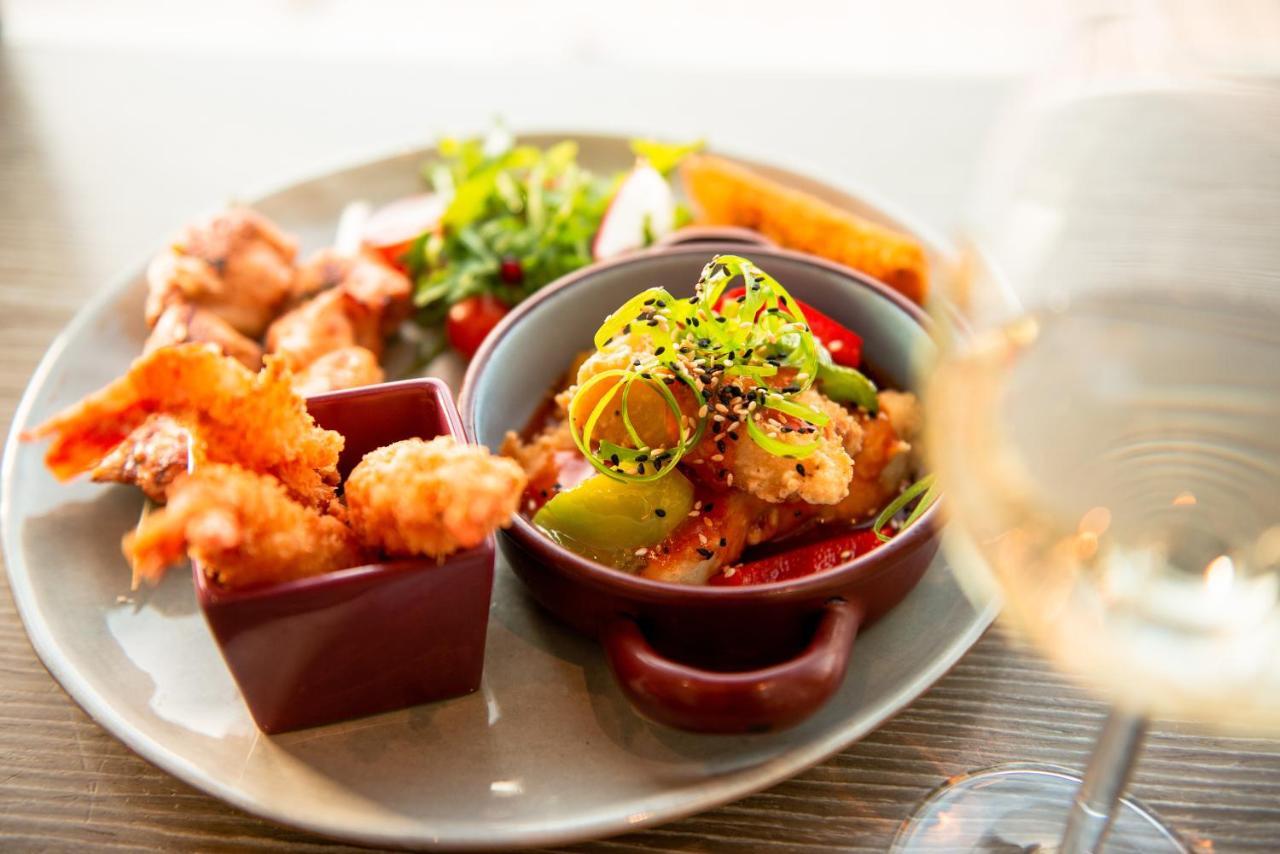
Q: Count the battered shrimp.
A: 3